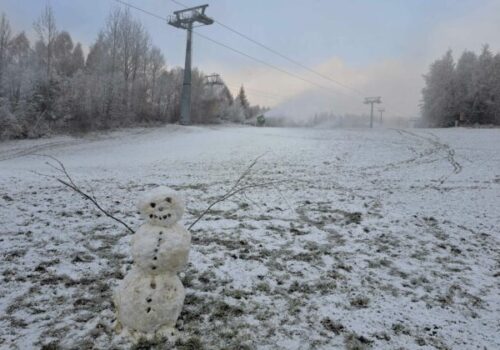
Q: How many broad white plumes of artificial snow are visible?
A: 1